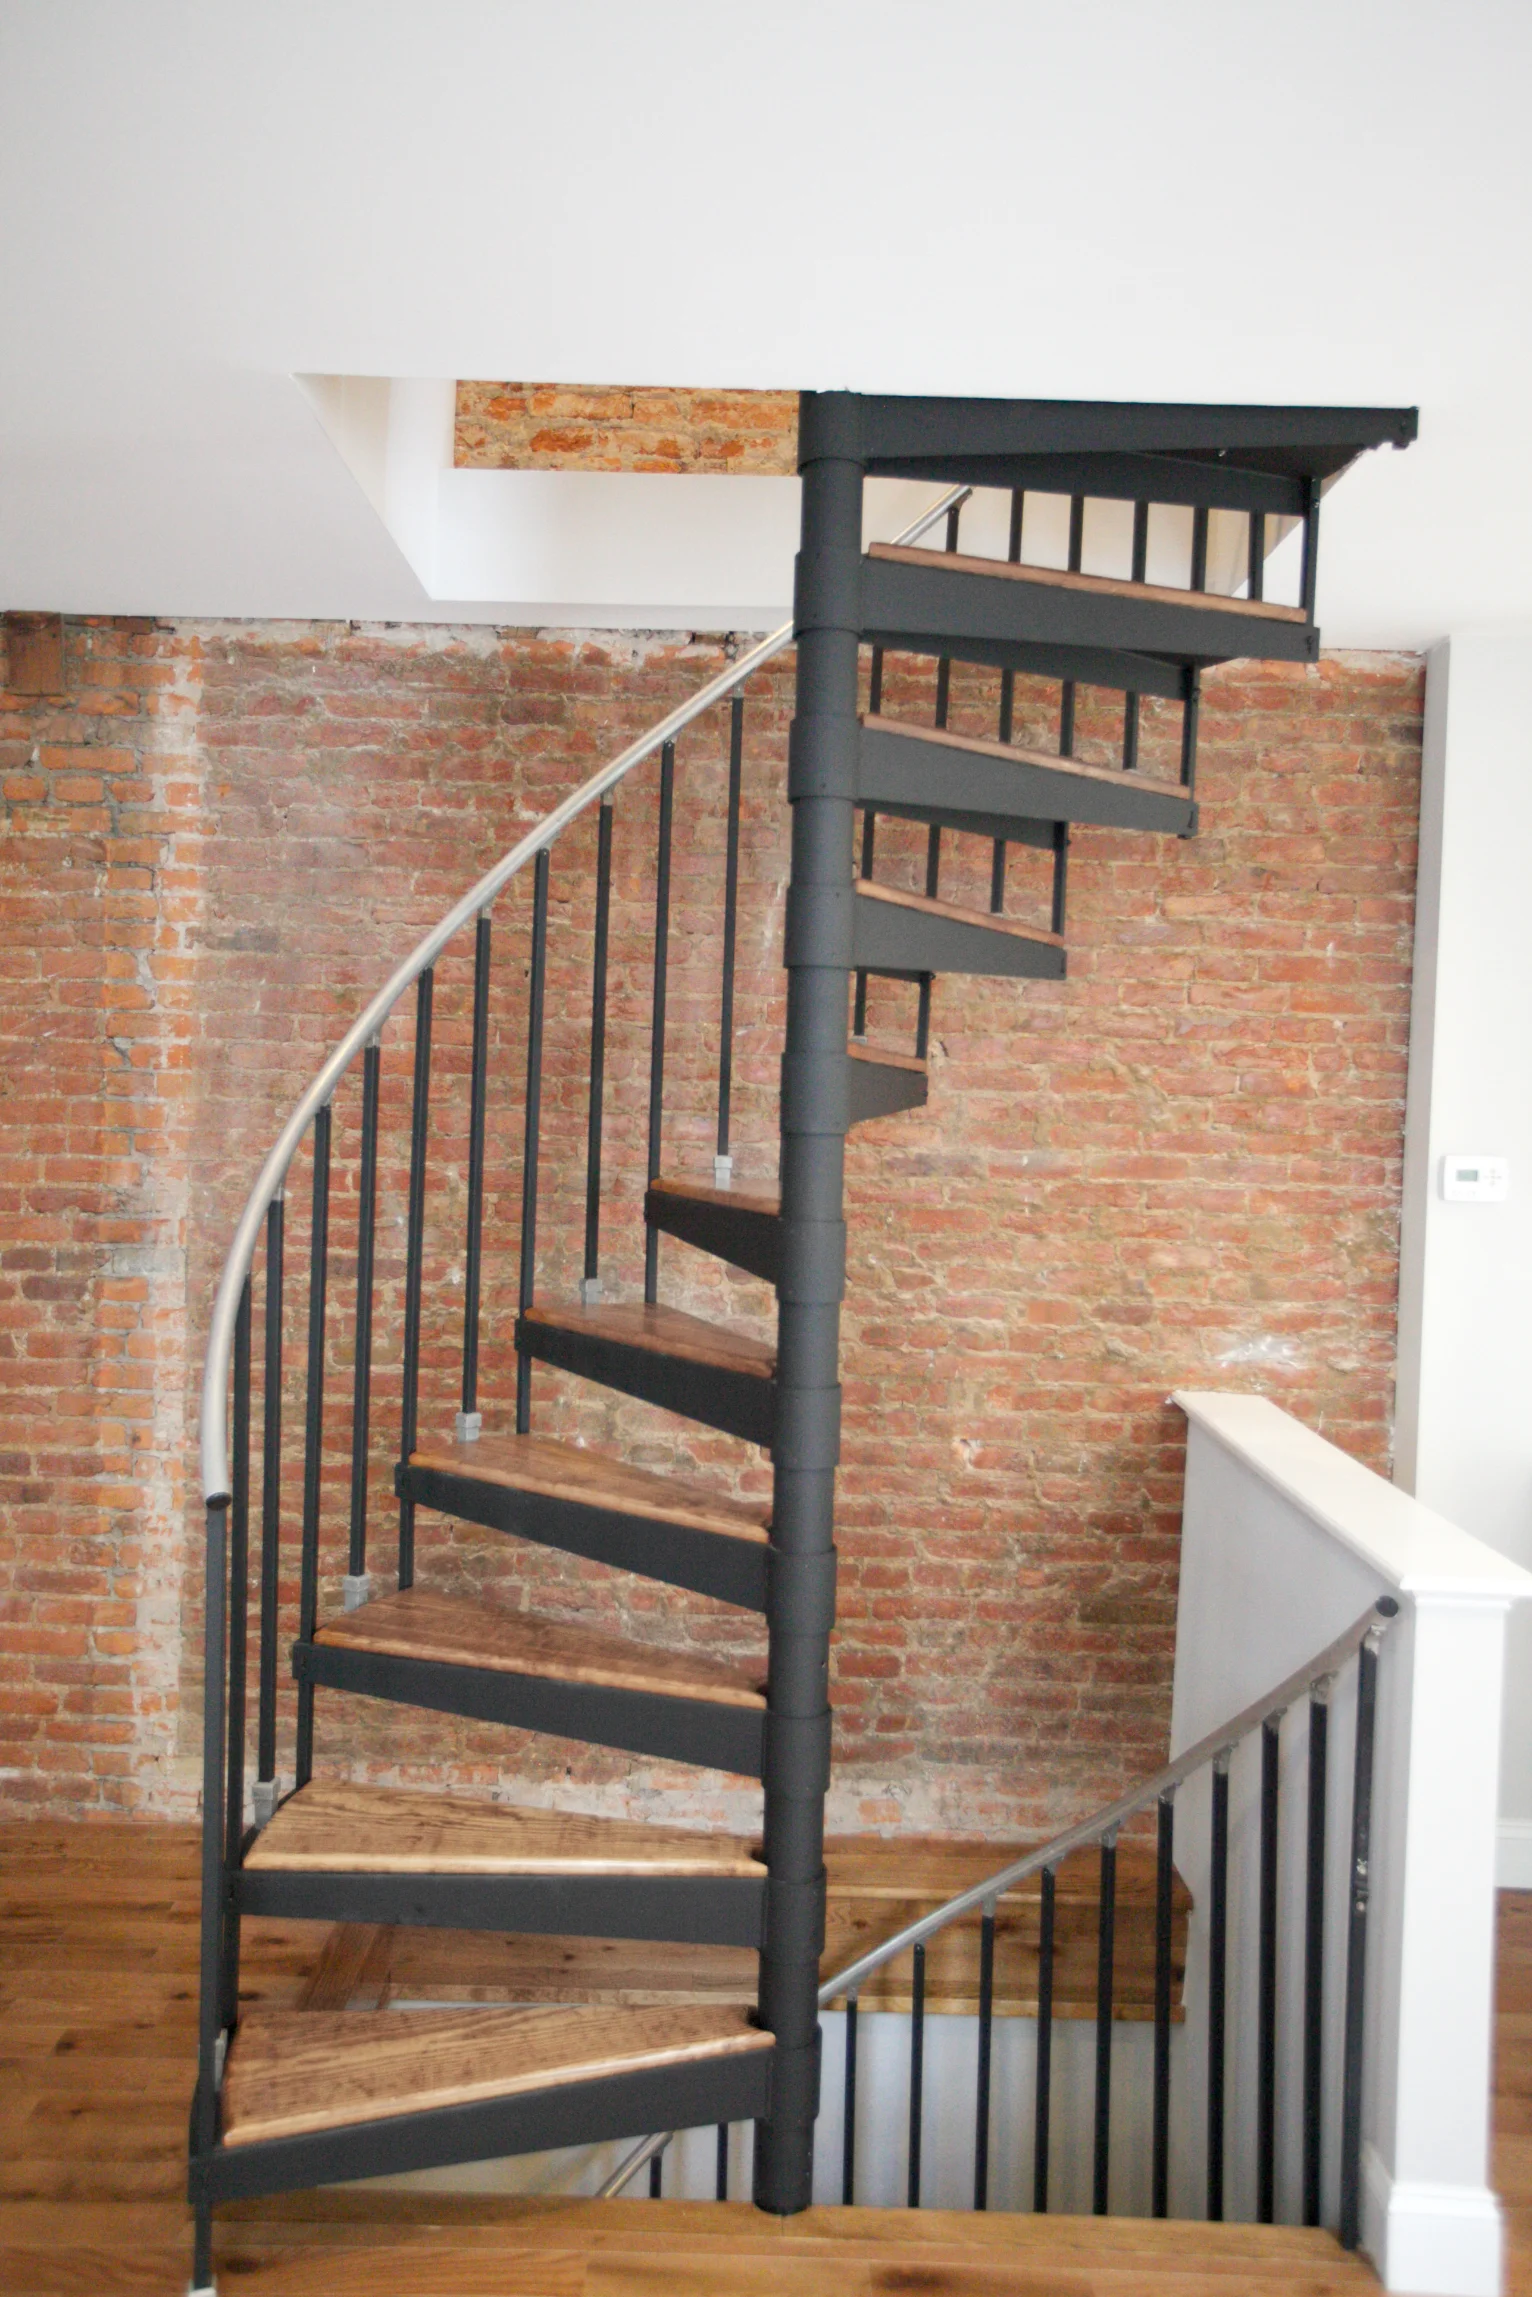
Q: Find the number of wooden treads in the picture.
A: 10